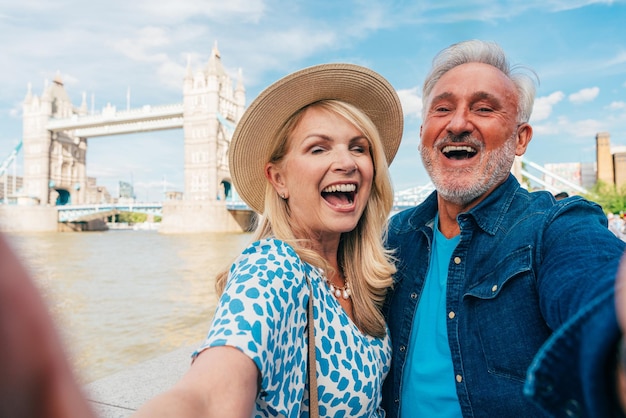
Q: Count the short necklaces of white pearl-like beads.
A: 1